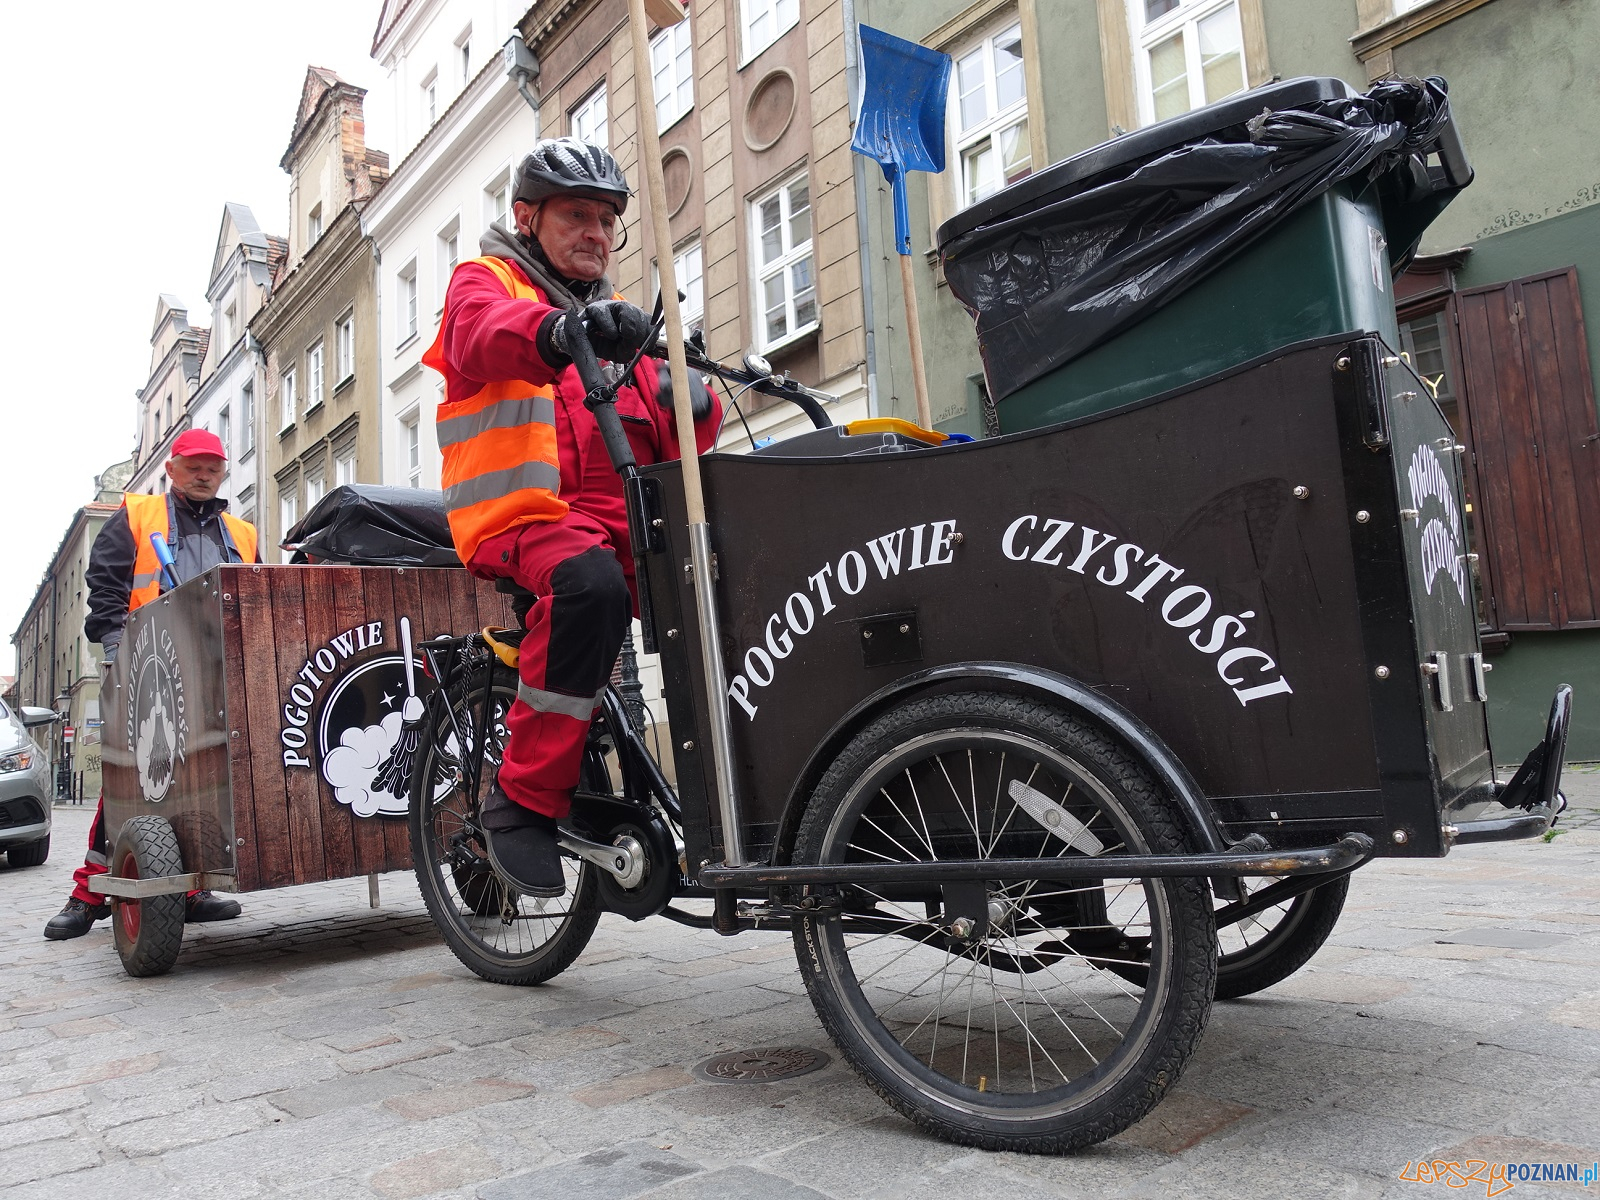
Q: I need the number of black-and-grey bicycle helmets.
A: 1